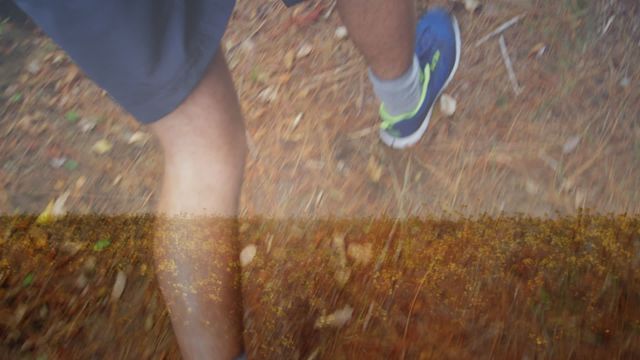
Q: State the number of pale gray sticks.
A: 2